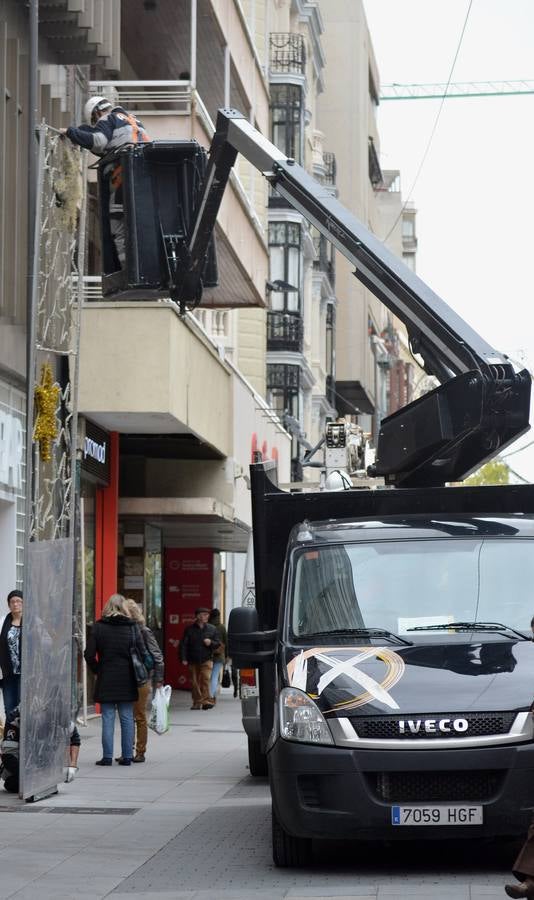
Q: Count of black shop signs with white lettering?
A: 1